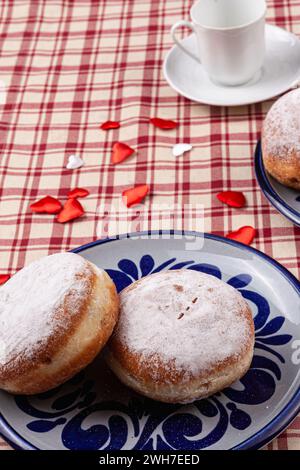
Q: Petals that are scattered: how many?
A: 12